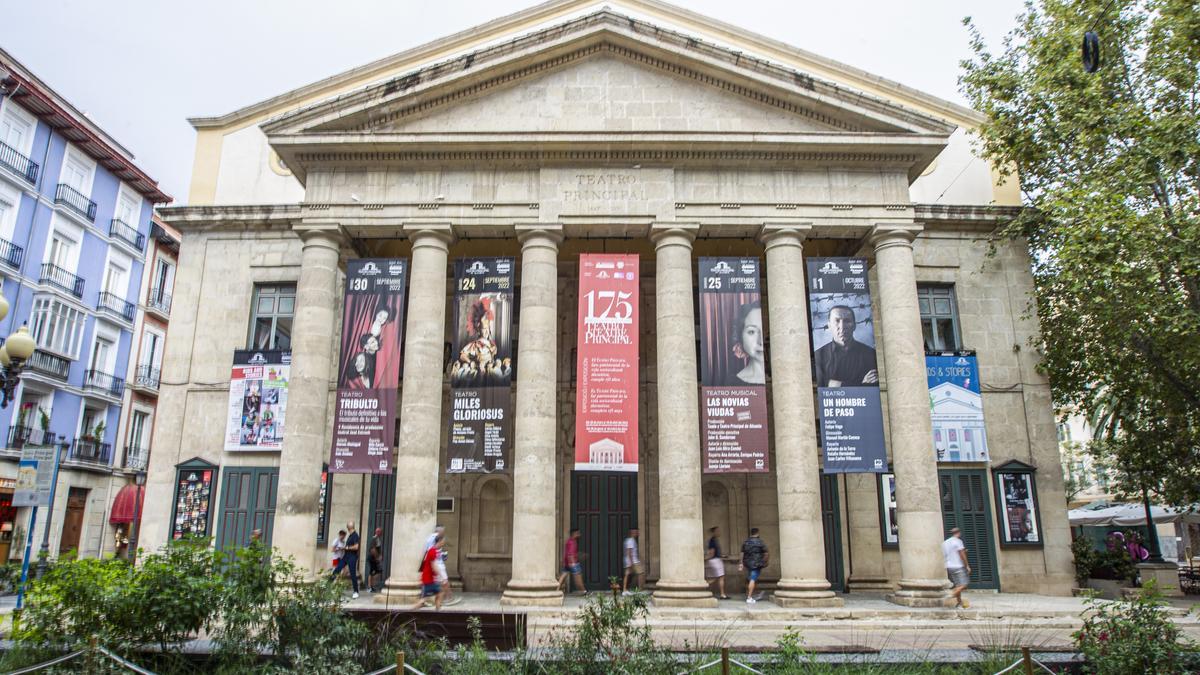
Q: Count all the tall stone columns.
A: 6